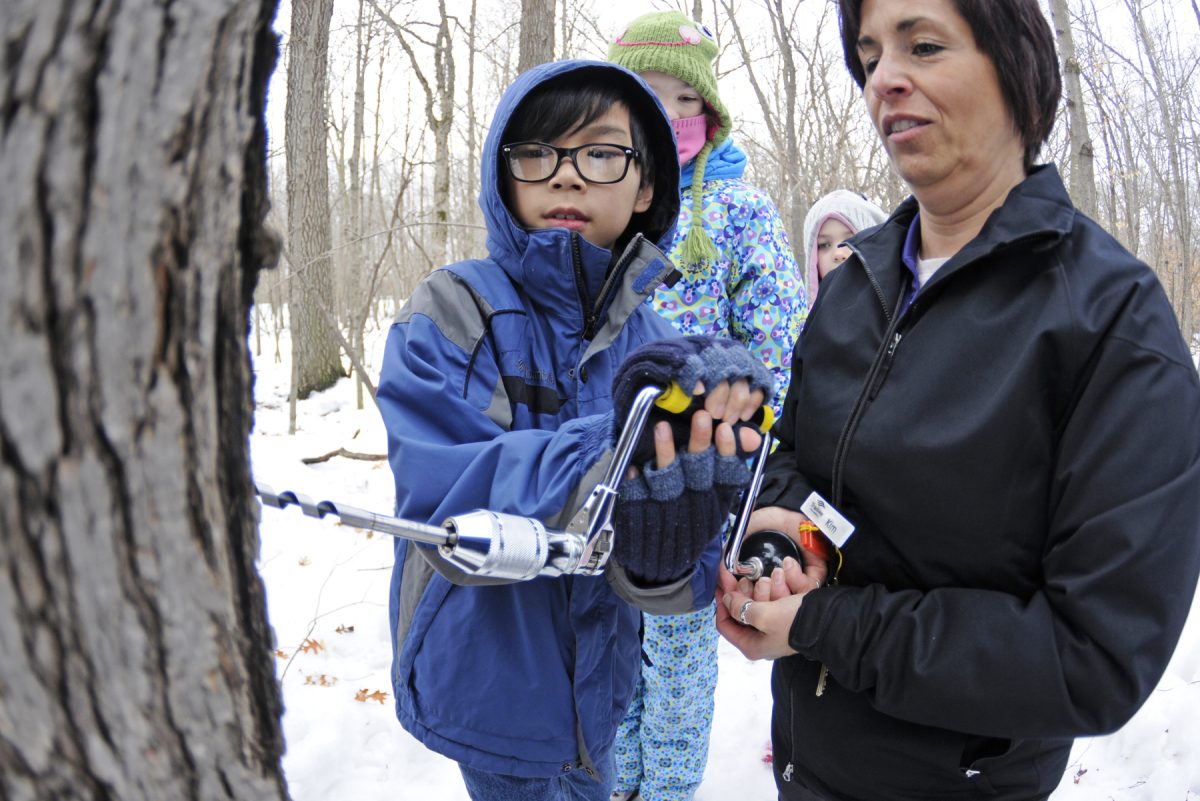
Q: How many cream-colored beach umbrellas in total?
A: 0